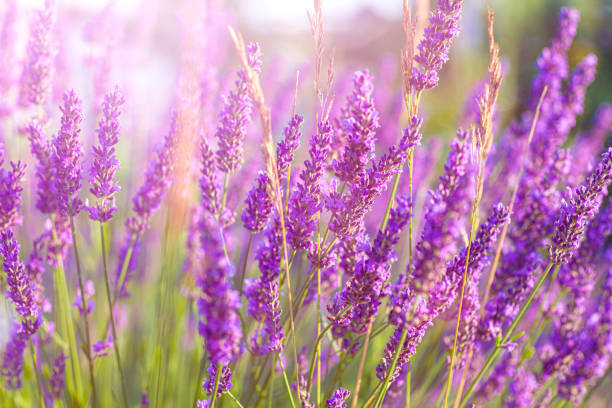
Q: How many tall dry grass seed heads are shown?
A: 4